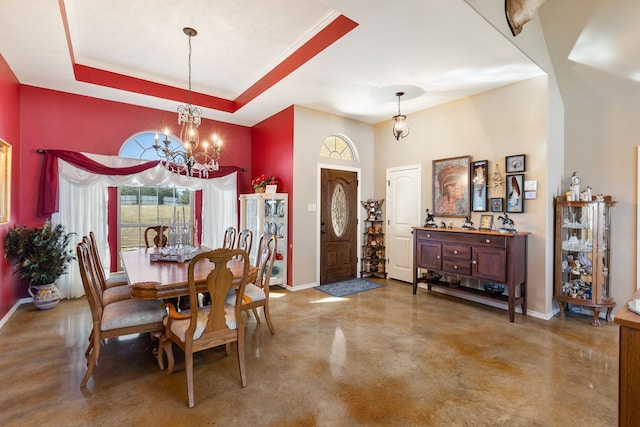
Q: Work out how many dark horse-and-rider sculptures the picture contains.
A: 3